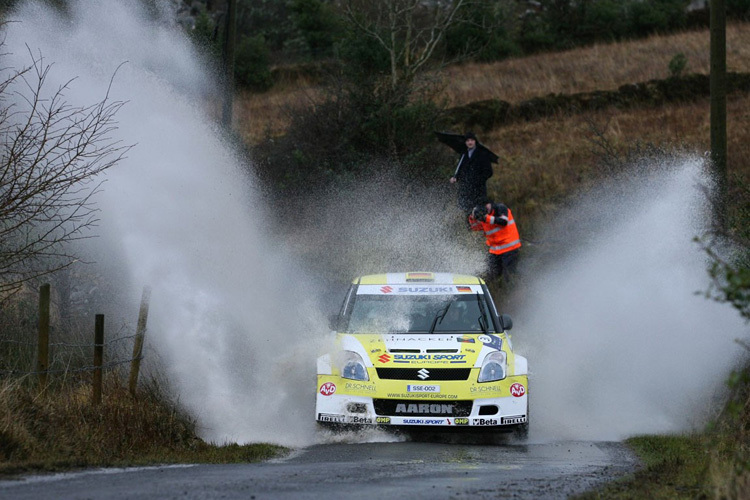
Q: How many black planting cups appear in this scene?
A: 0